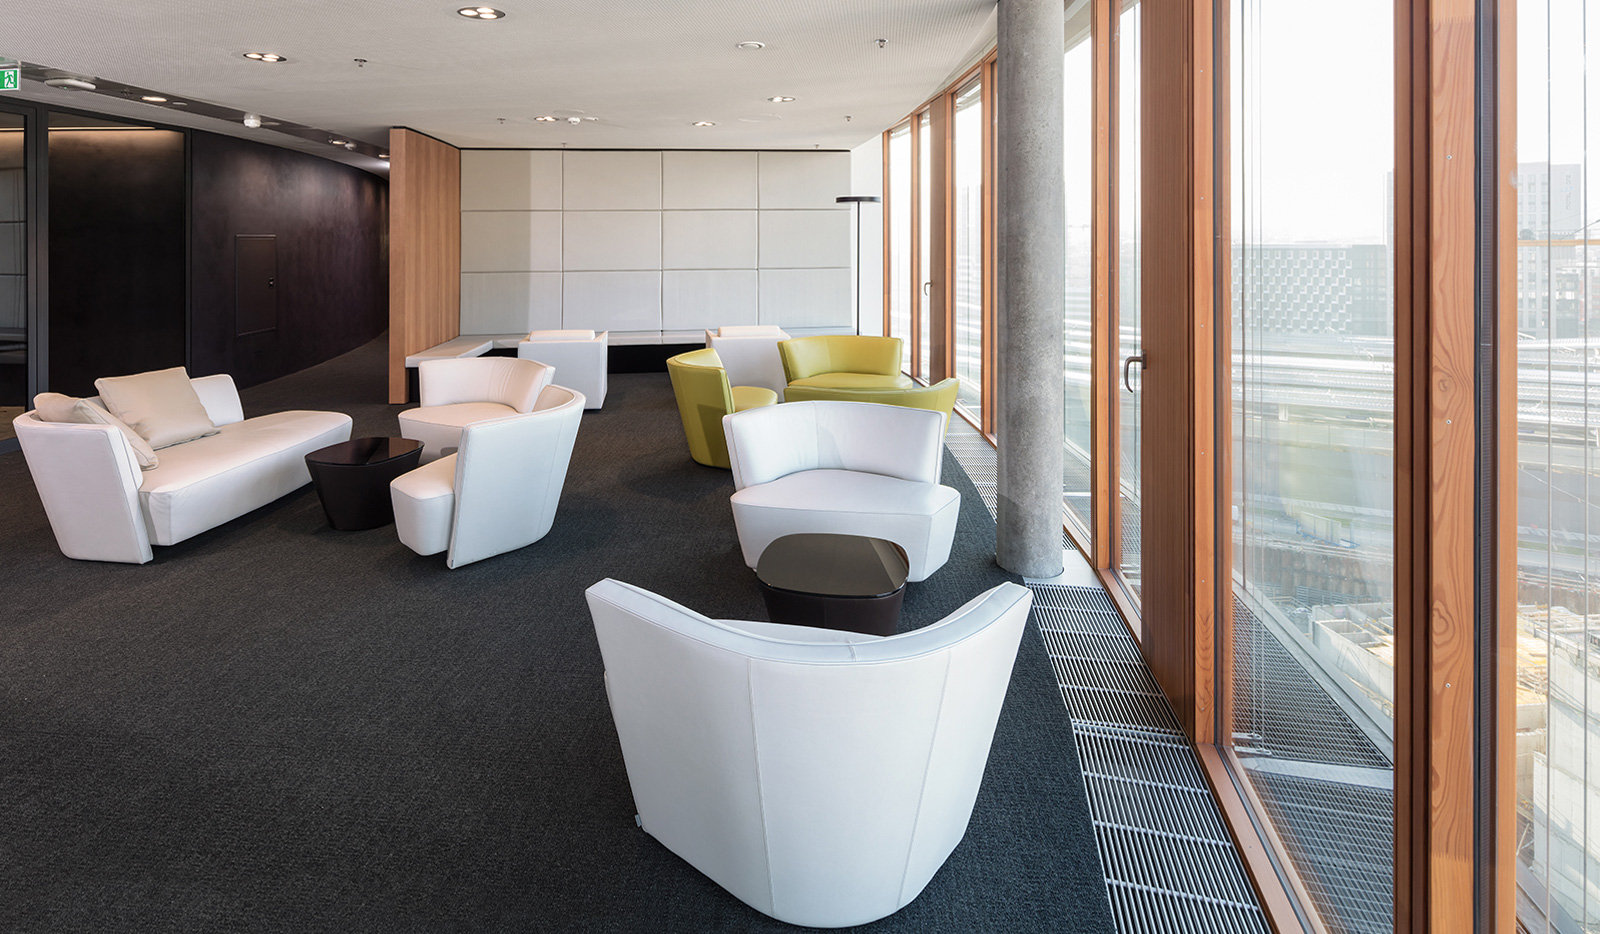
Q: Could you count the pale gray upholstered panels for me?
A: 12